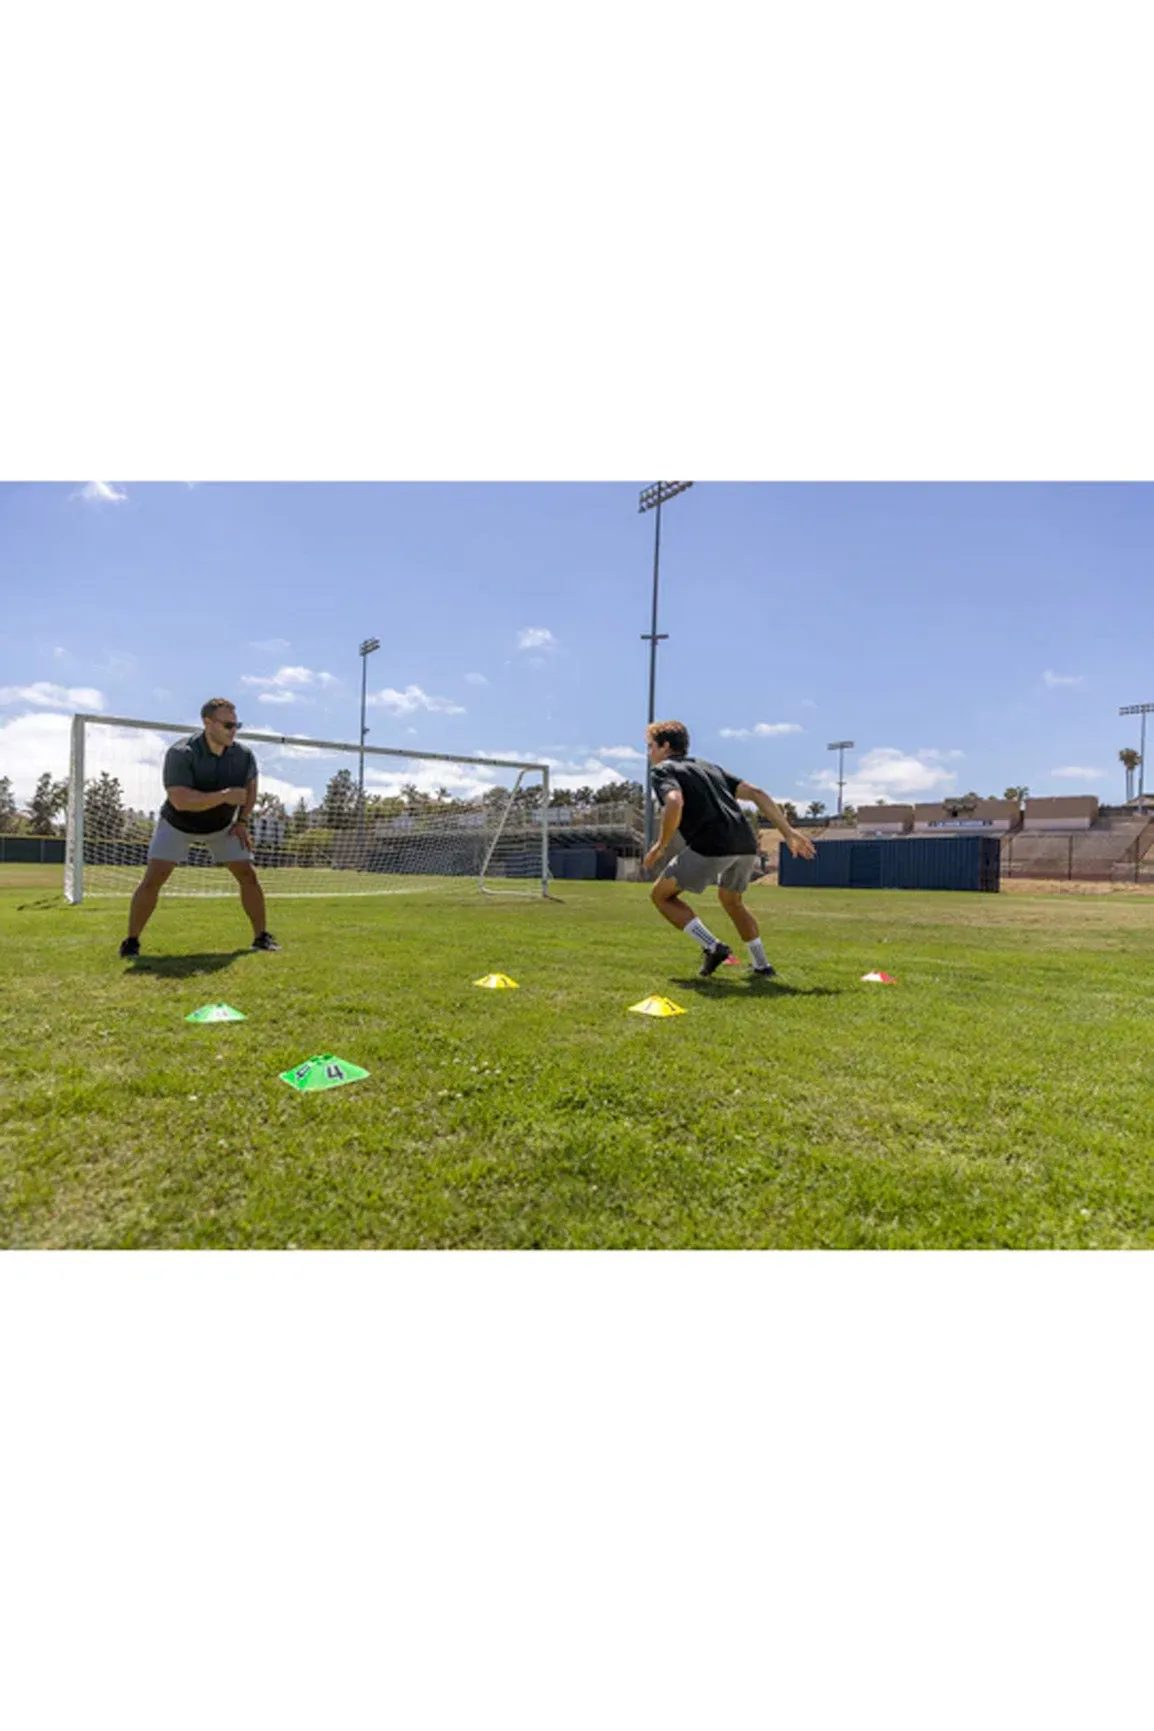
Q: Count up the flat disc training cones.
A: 6